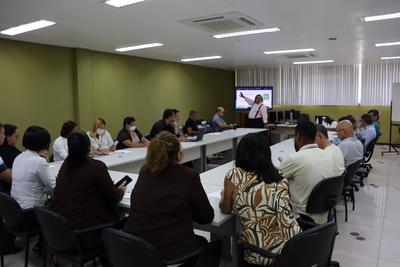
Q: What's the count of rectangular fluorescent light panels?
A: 10